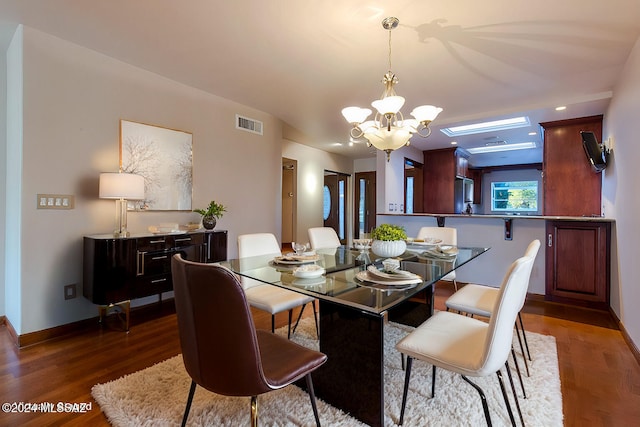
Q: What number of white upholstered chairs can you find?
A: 5